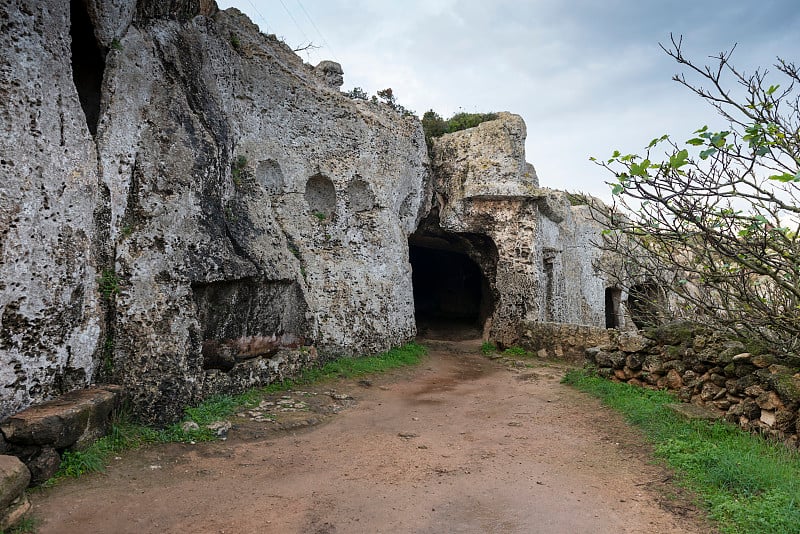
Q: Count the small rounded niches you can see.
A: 3